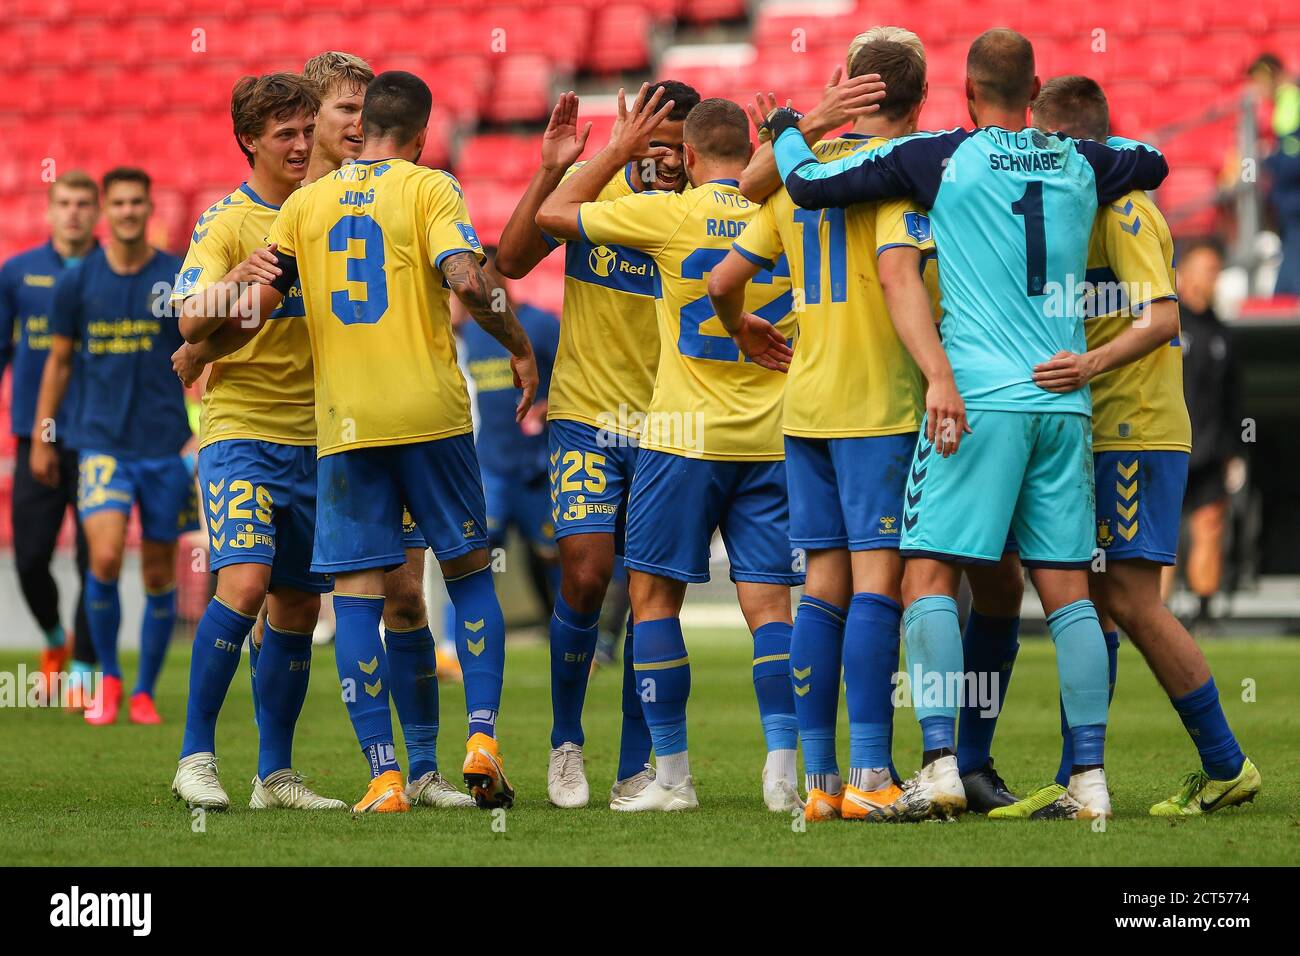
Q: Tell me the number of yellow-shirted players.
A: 8